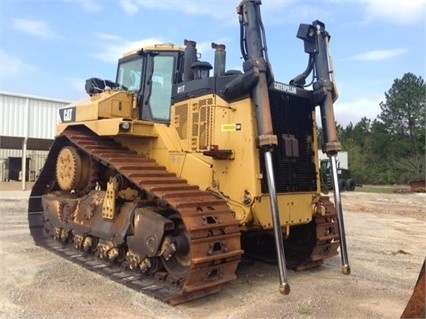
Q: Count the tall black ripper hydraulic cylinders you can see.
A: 2